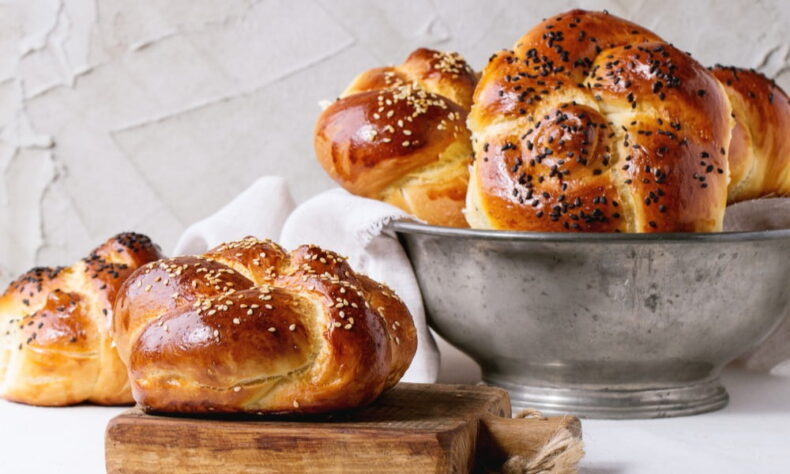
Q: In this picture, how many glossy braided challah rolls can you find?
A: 5